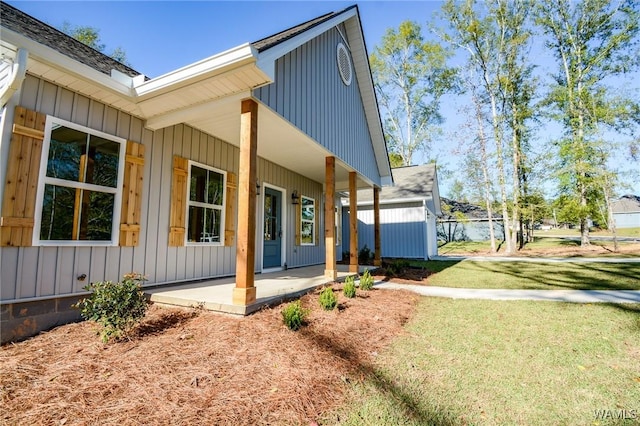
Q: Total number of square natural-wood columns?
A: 4